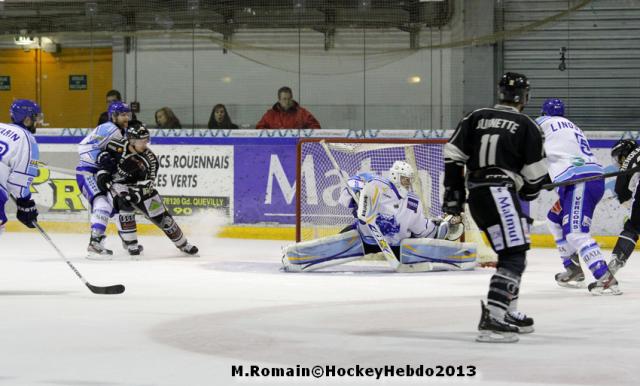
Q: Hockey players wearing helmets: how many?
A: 7